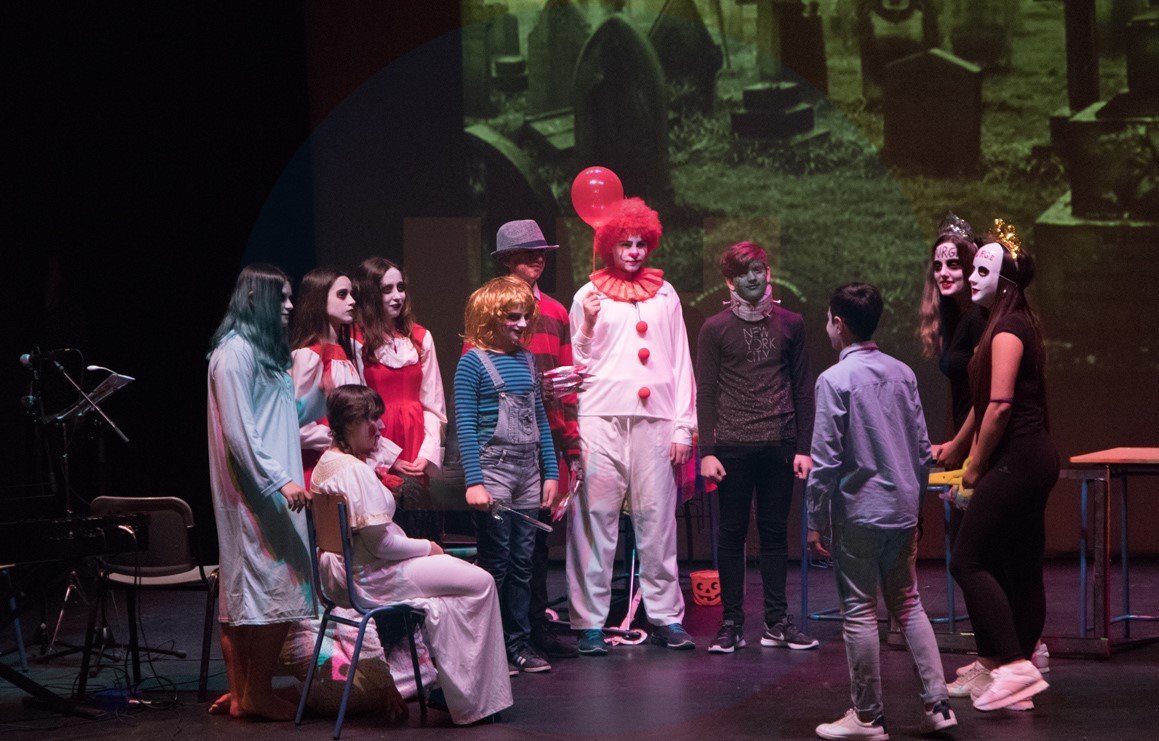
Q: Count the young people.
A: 11